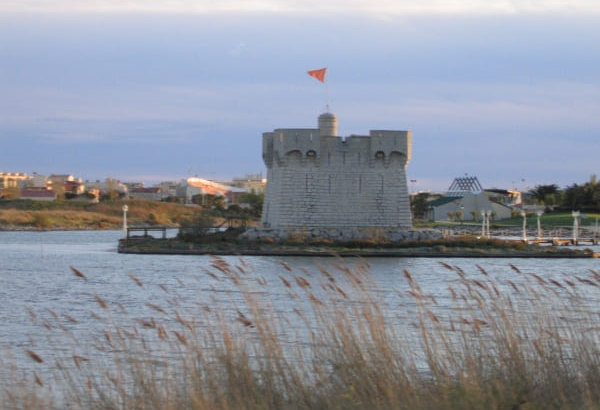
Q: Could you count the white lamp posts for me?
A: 6